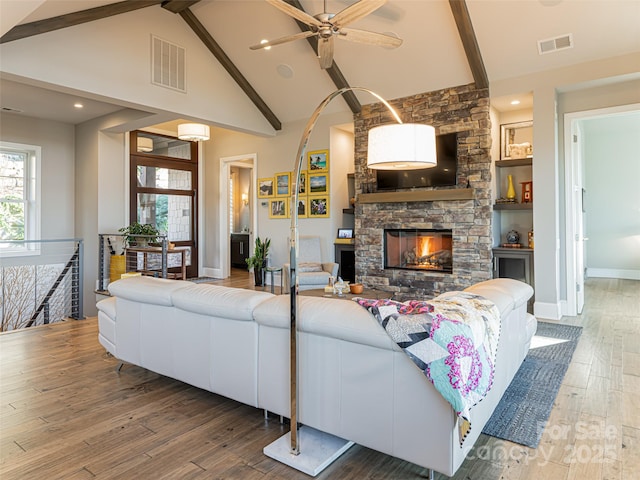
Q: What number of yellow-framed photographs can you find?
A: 8